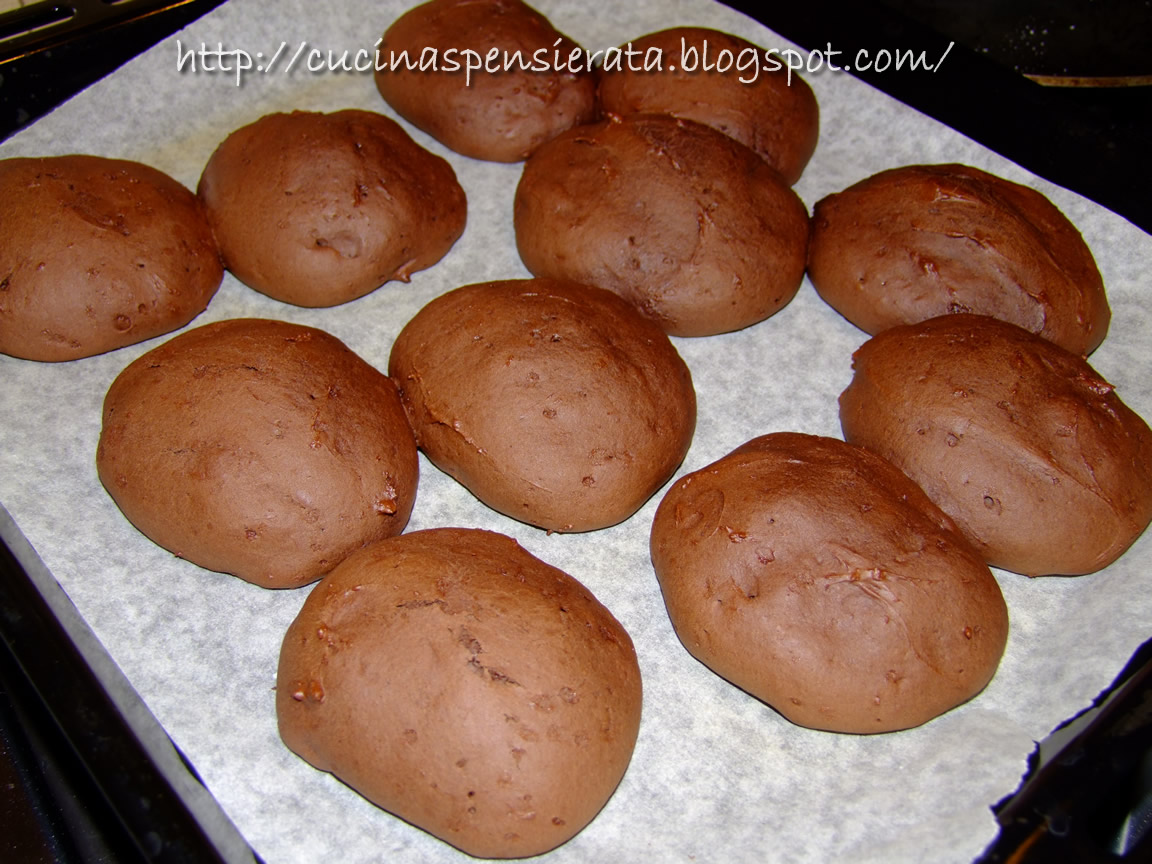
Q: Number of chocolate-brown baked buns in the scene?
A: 11